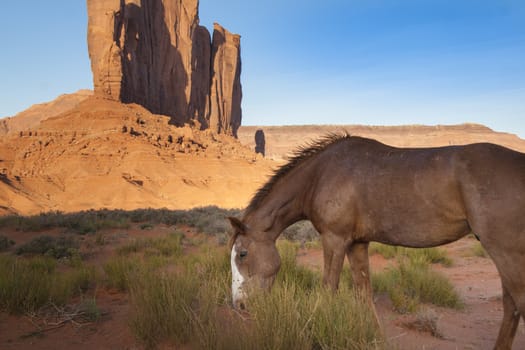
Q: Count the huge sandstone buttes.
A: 1